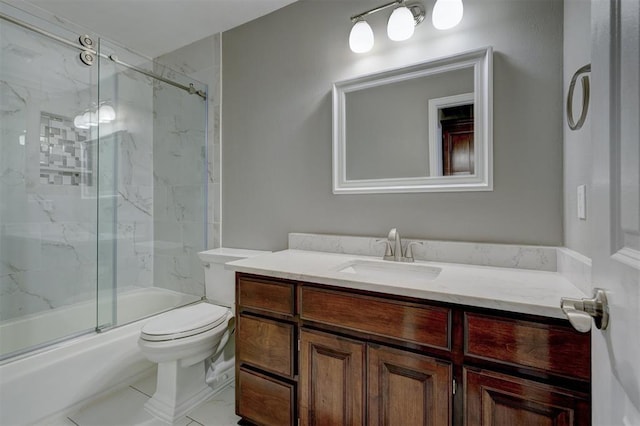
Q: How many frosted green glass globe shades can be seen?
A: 0